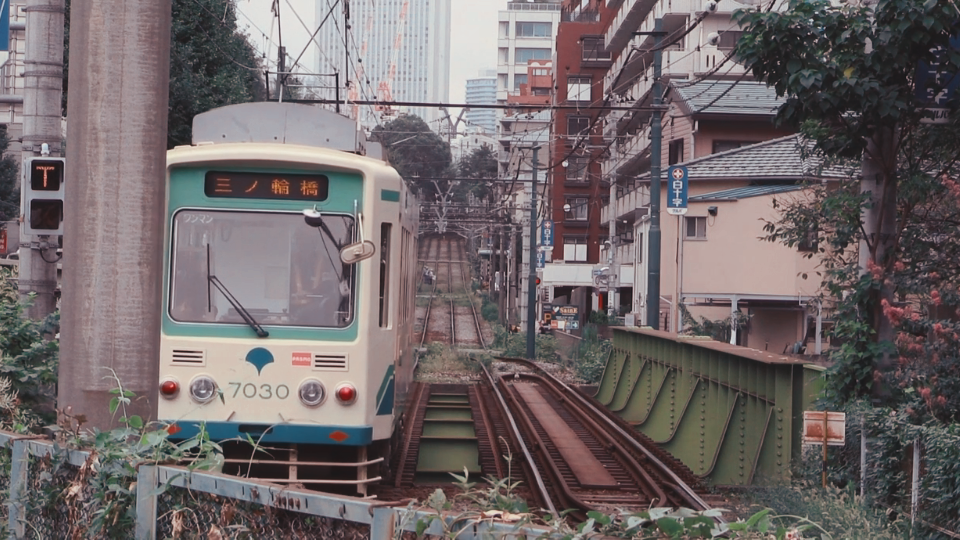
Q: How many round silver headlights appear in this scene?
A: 2